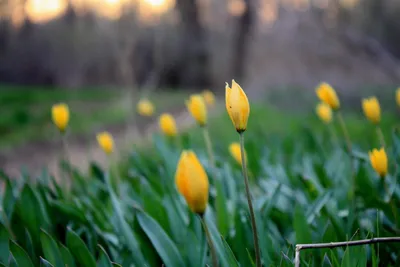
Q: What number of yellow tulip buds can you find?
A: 14